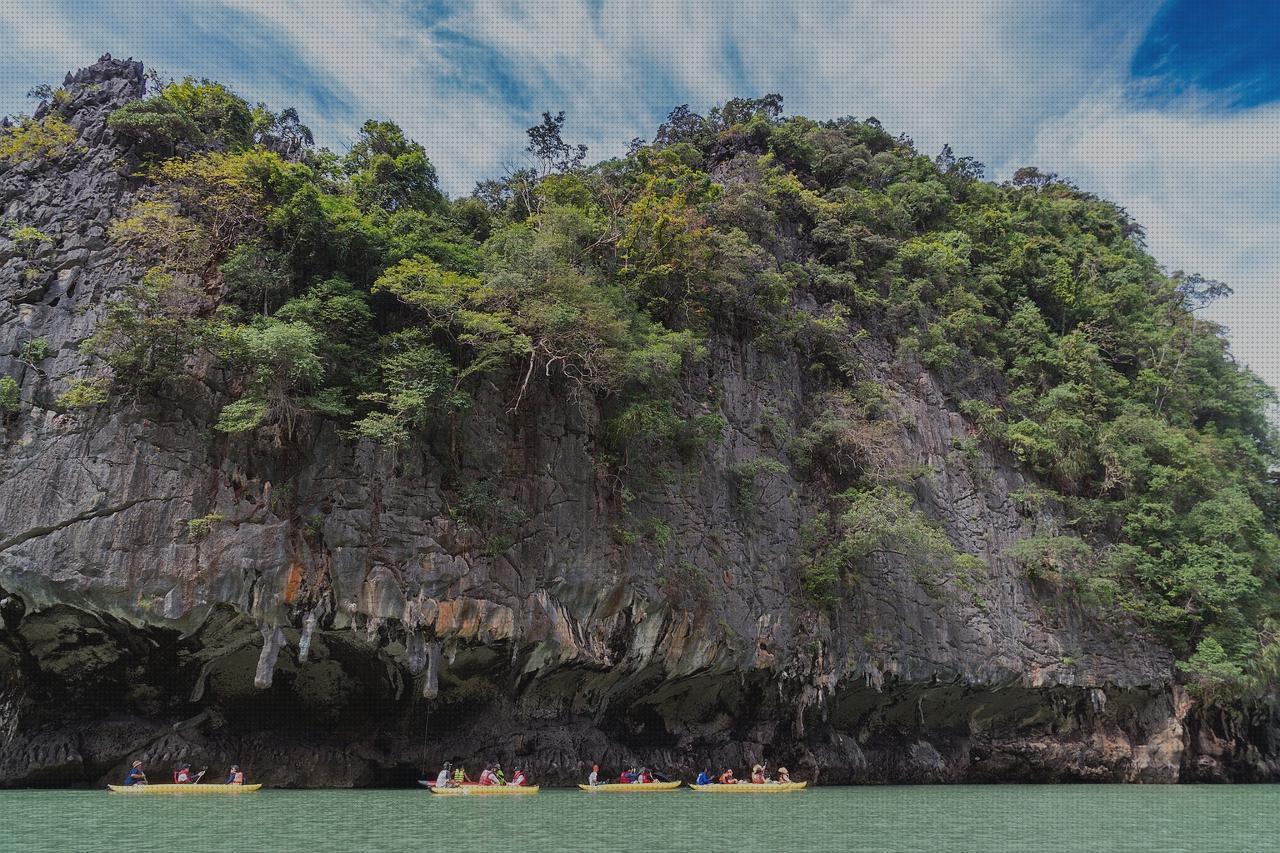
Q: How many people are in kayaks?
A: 15